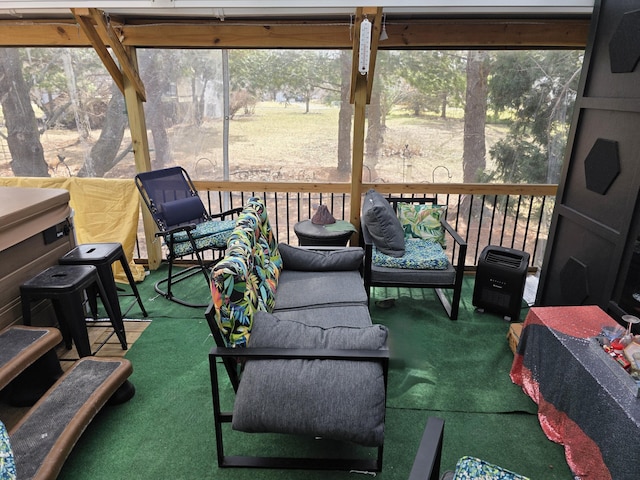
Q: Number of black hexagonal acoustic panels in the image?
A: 3